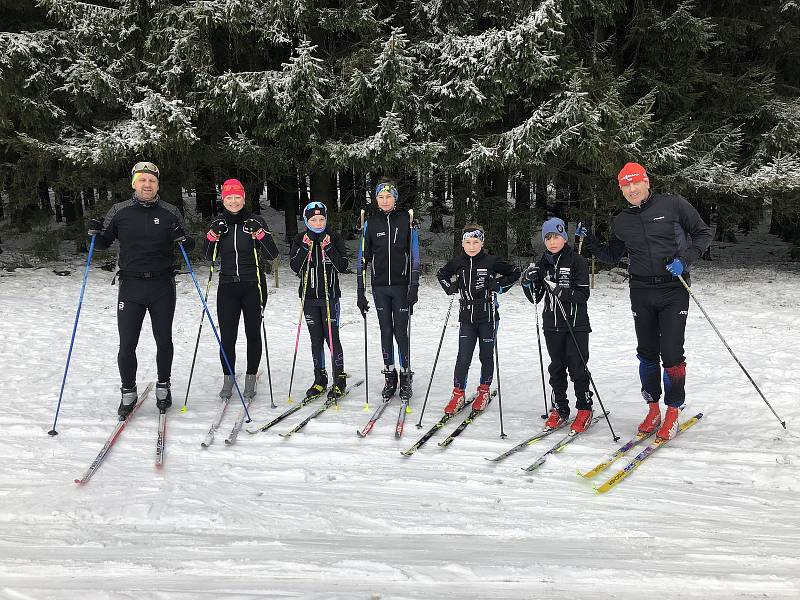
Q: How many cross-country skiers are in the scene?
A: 7